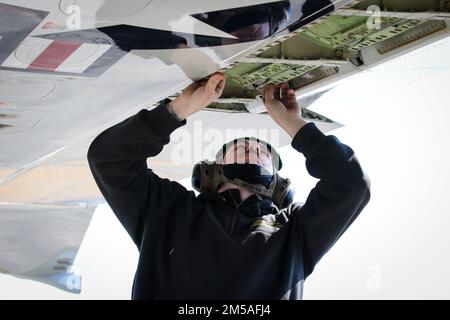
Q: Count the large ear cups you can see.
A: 2